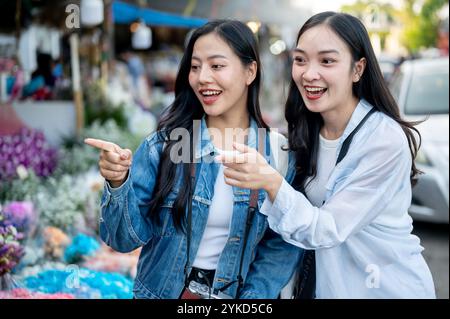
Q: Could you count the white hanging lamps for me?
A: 2